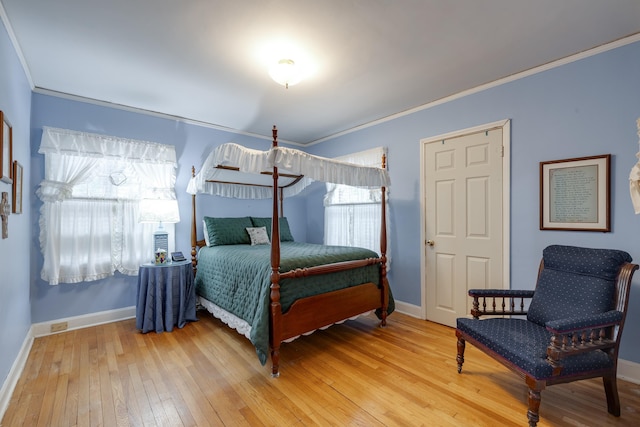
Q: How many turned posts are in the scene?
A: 4